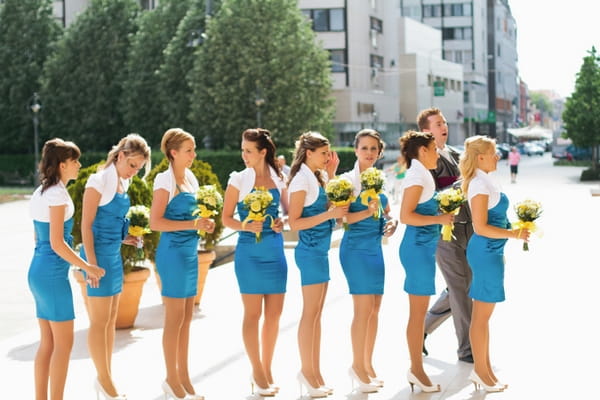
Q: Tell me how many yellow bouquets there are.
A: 7